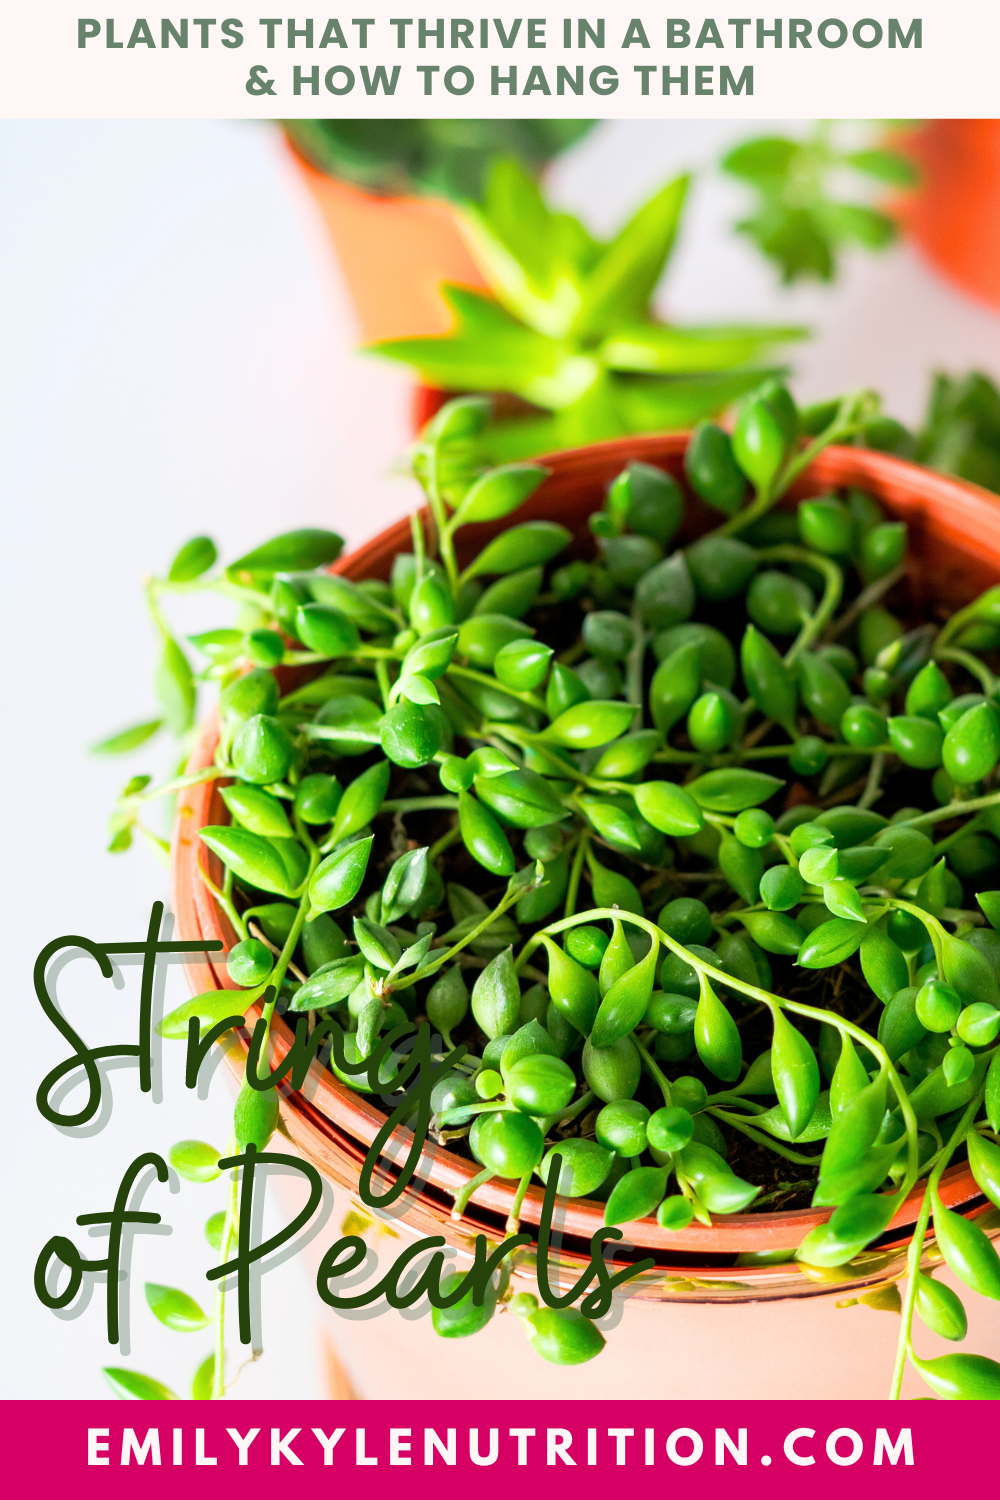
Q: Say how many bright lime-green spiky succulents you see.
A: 1